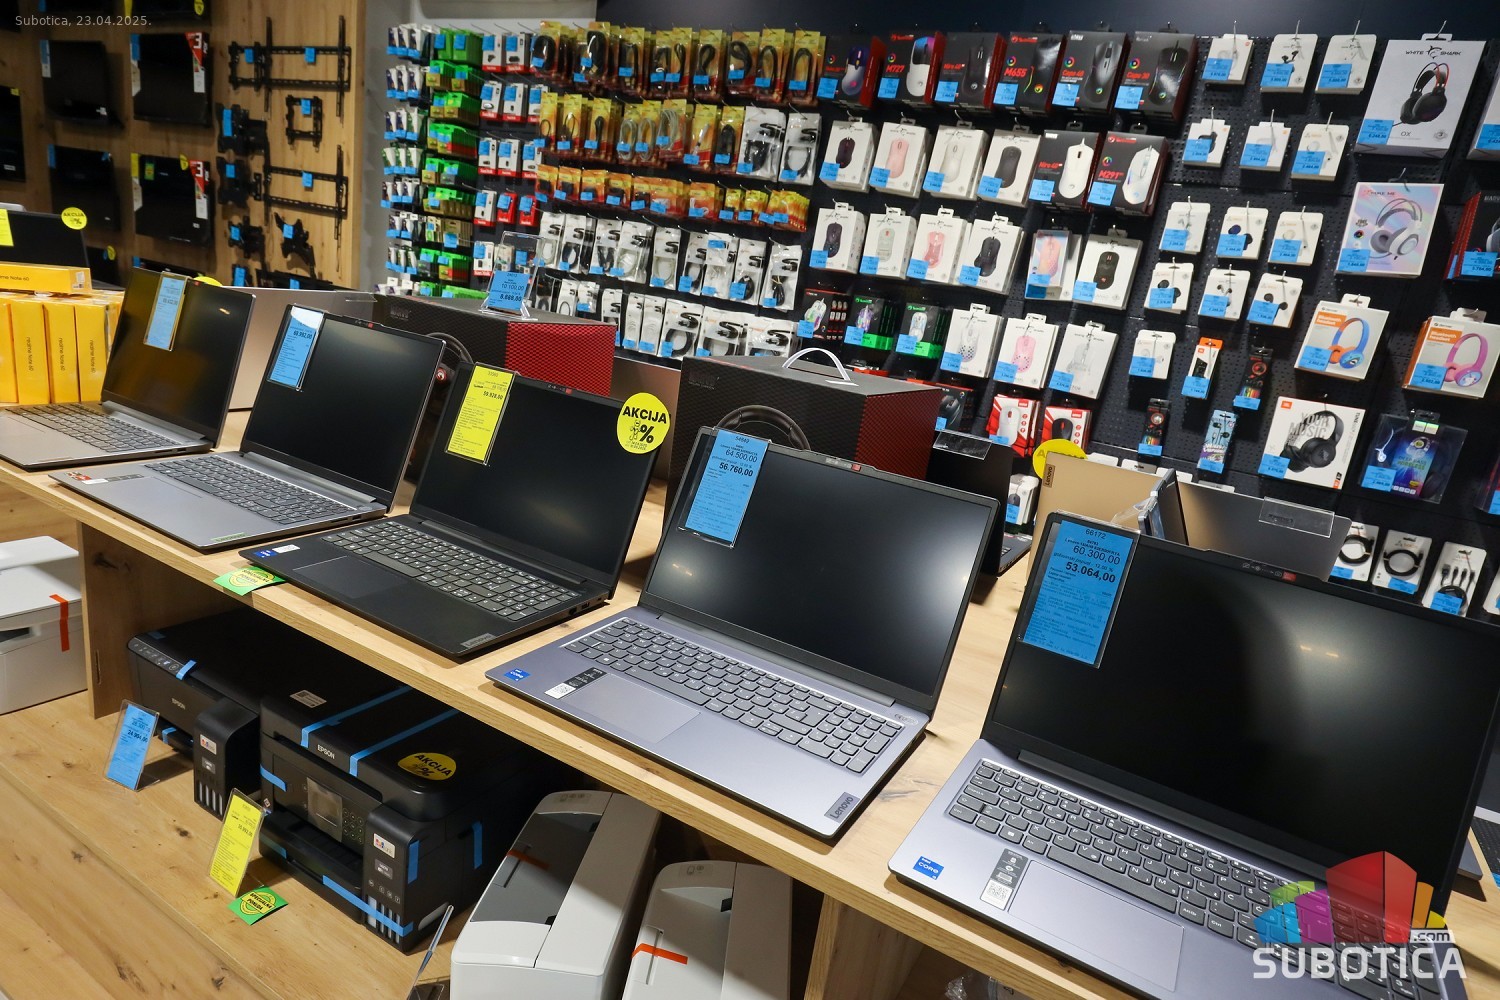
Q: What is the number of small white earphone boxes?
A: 13